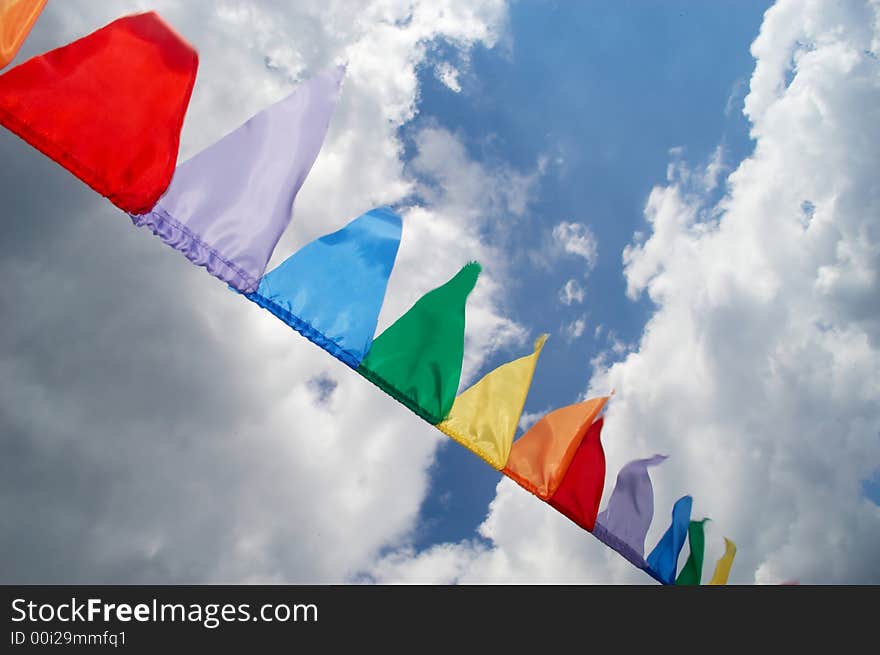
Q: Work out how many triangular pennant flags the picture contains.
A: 12